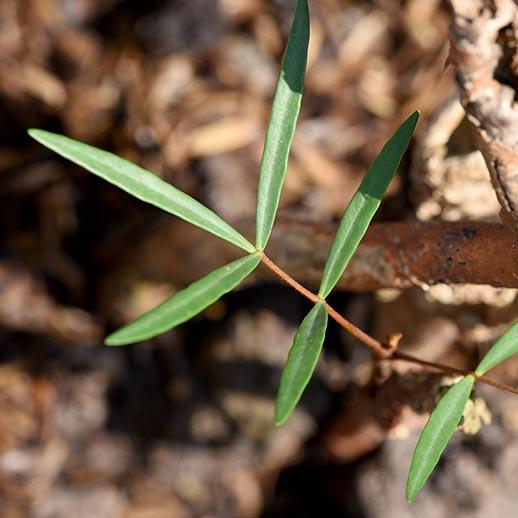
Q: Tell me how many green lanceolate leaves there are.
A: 7